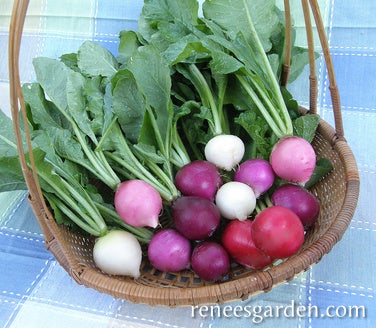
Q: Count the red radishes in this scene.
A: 2